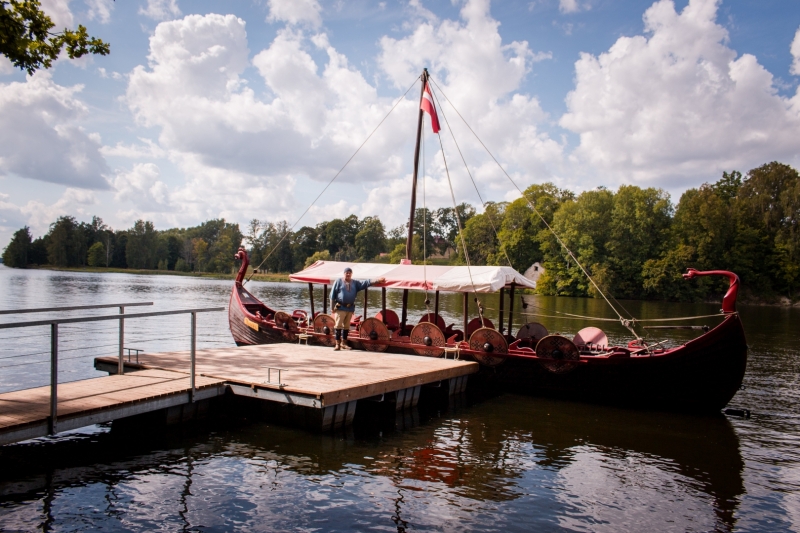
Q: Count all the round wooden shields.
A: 11